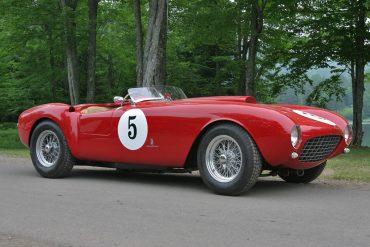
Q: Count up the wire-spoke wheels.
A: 2